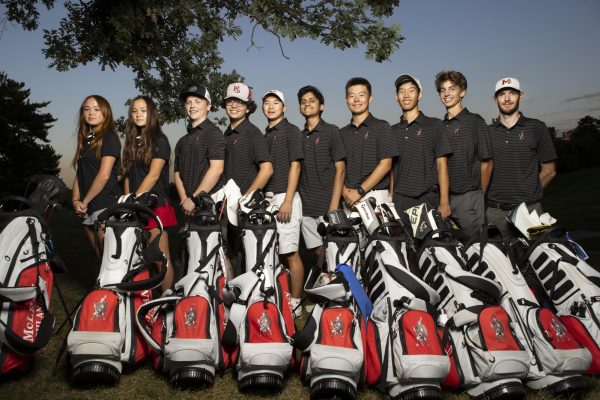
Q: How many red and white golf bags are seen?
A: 9